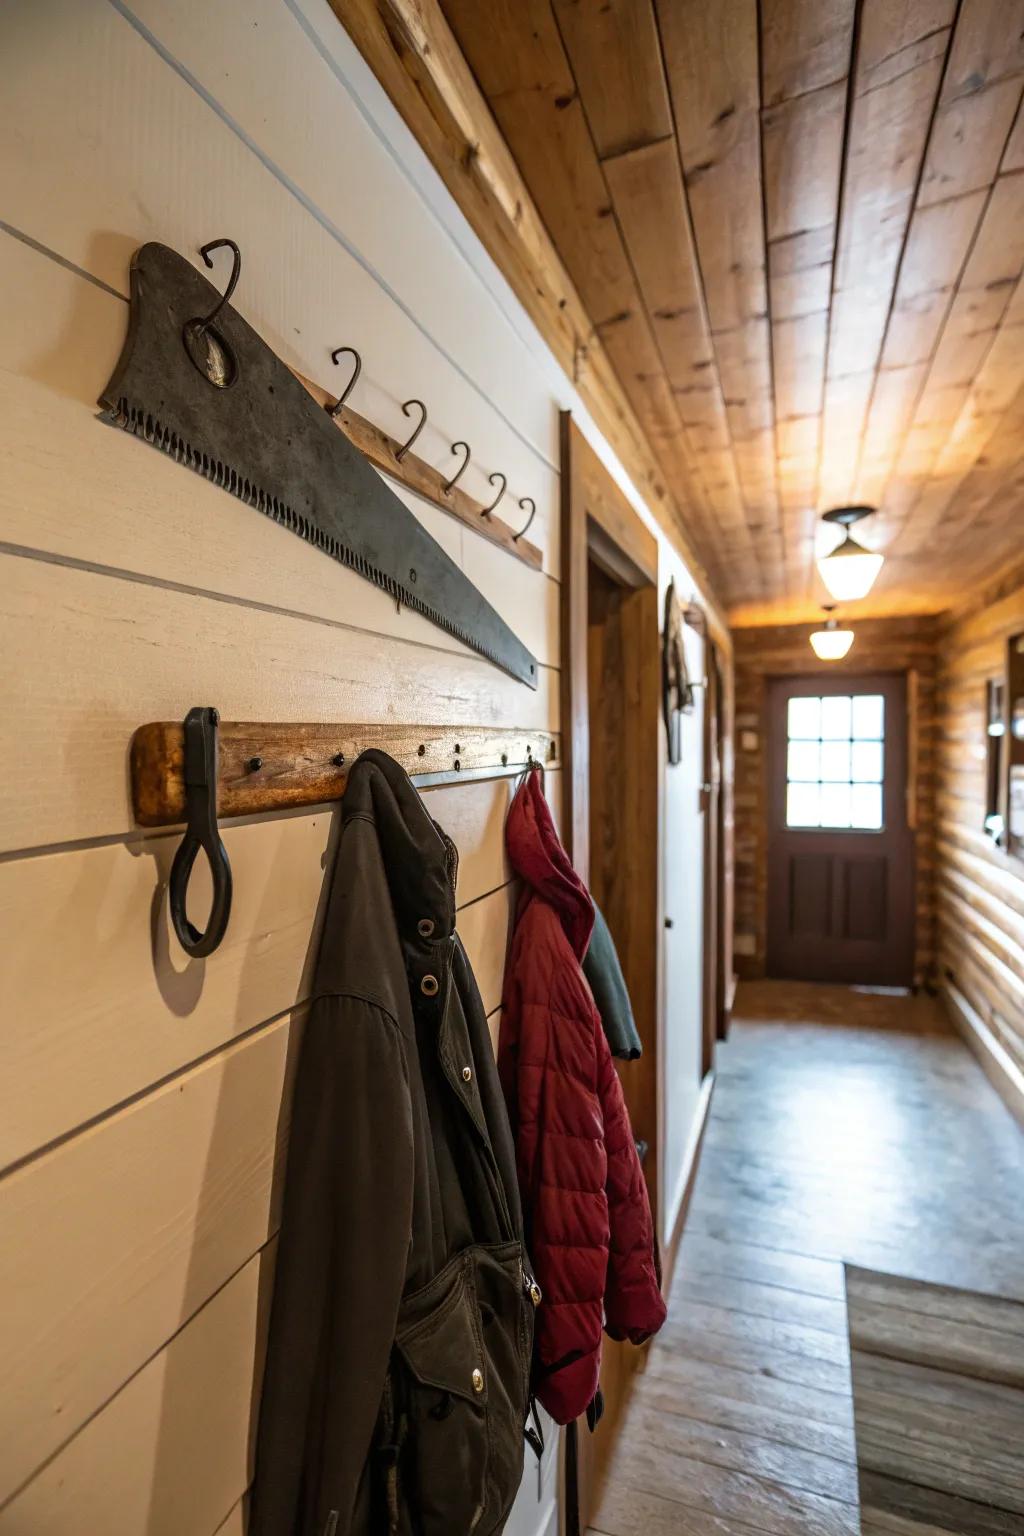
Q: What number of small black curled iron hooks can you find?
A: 6